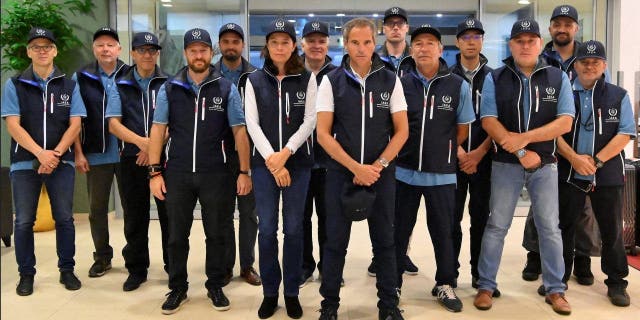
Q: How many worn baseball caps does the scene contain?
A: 13